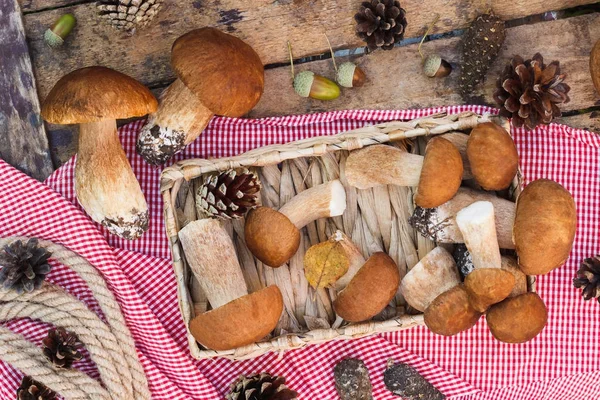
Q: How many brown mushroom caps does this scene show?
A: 11